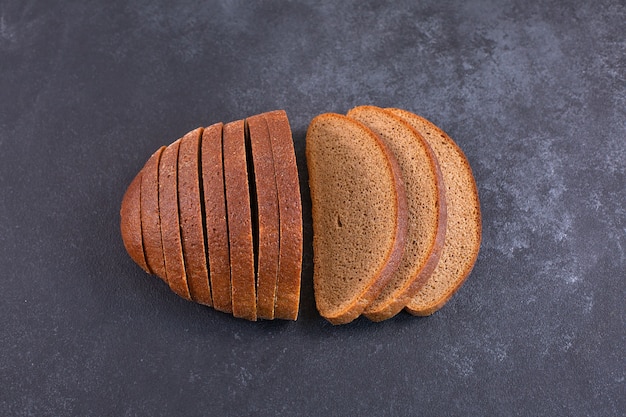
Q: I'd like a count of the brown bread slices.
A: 11